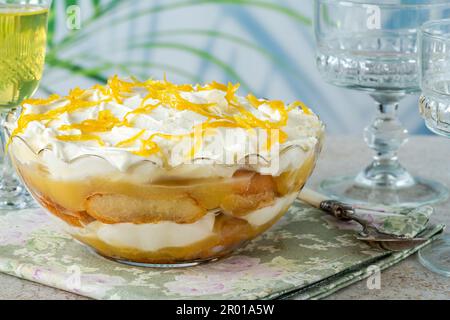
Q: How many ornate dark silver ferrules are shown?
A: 1